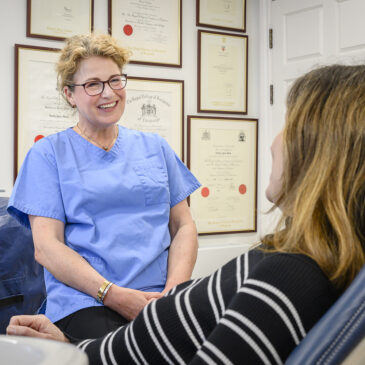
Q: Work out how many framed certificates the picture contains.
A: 7